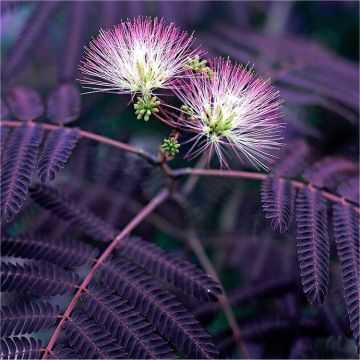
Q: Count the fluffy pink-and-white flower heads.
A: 2